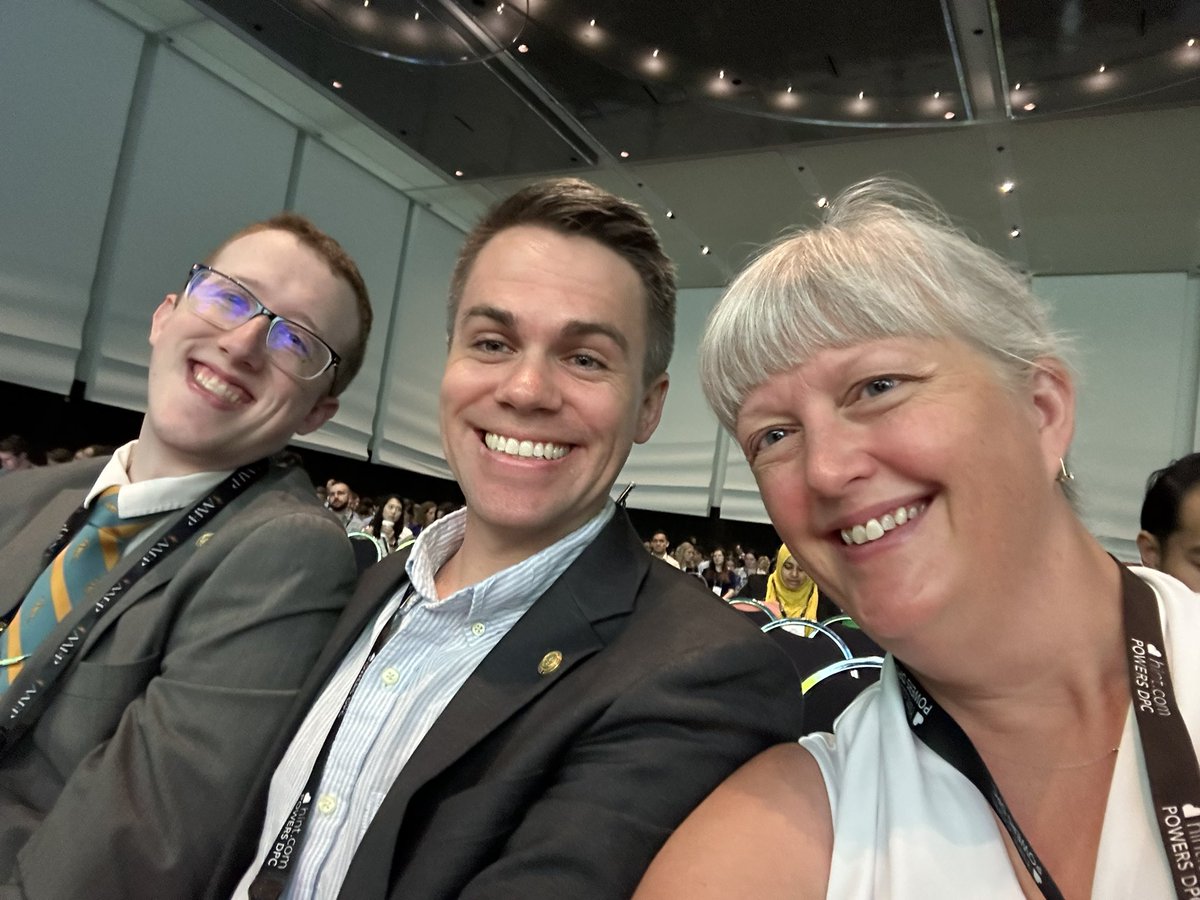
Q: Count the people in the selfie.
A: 3